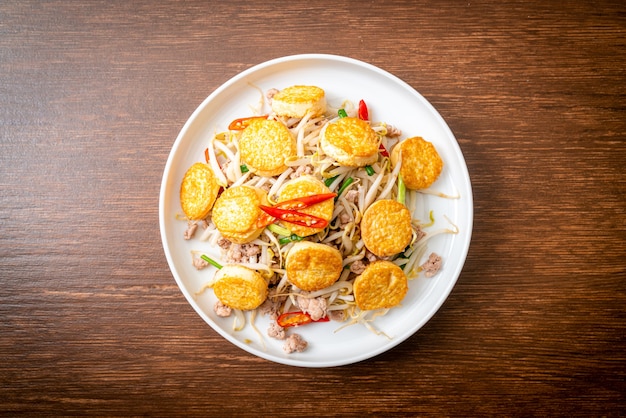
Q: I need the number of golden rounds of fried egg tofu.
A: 11